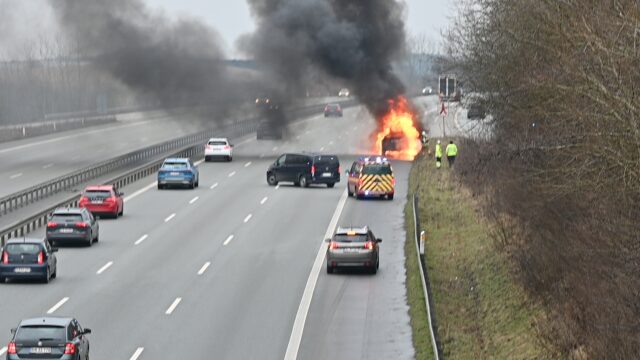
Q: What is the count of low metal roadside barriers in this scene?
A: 3